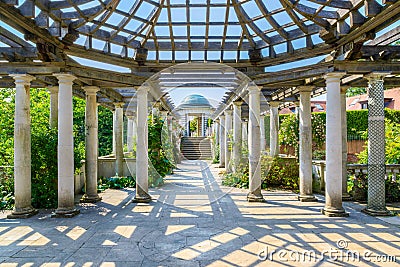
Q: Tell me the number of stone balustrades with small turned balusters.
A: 1